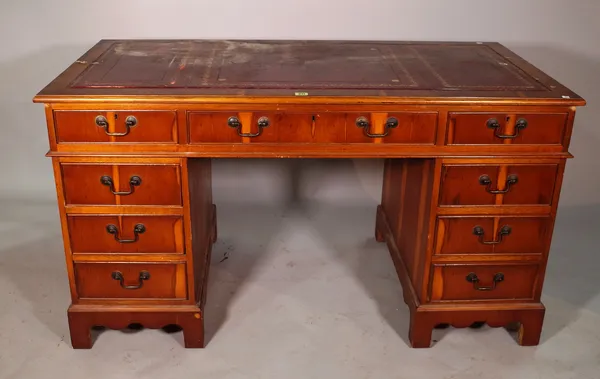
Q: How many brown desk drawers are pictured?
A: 9